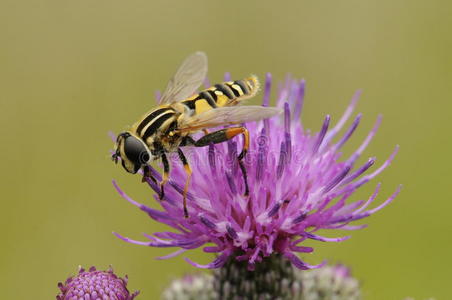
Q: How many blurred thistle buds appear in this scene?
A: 2